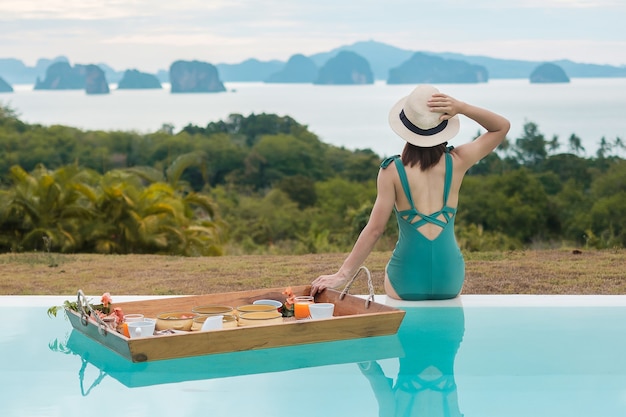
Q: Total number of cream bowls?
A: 5